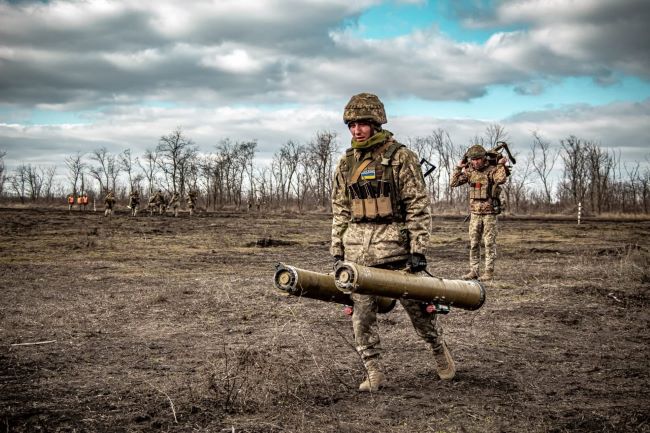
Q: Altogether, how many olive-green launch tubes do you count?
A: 2